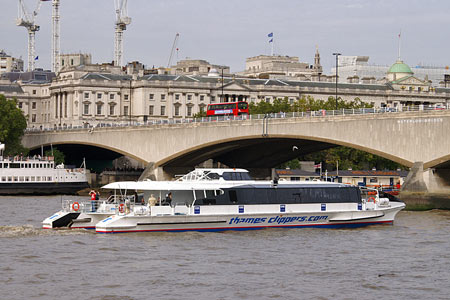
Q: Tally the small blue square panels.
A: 5